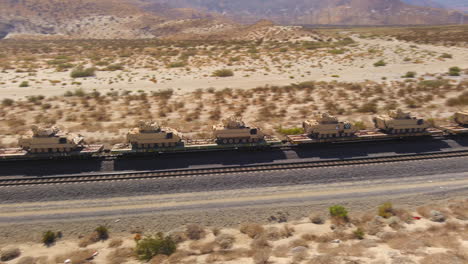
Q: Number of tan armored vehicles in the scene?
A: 6